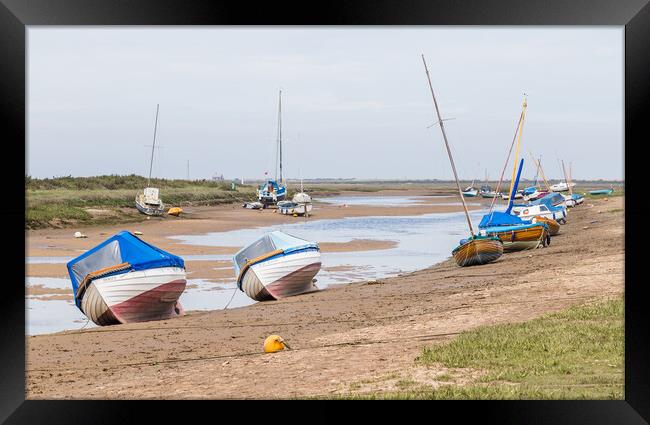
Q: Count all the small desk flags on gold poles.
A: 0